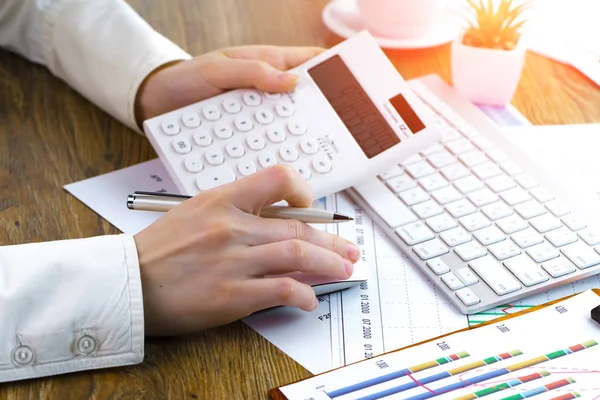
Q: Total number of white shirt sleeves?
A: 2